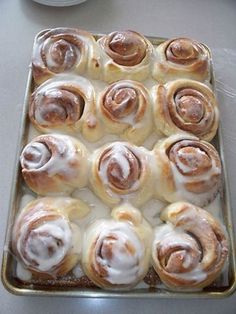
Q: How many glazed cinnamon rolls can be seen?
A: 12